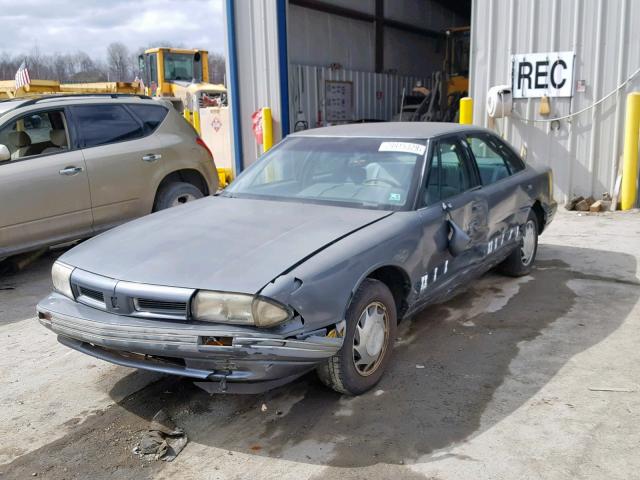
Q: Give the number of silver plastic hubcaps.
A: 2